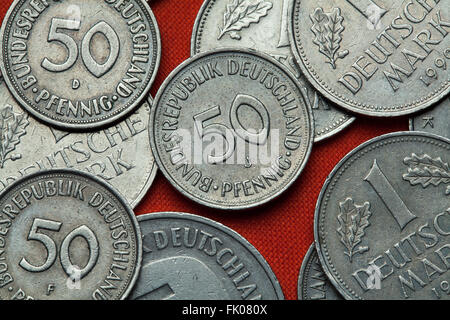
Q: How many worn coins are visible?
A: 10